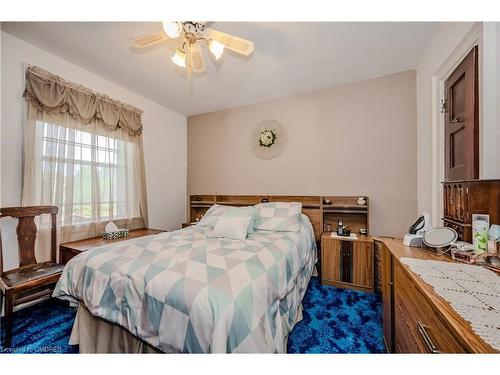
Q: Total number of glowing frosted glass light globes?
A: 3